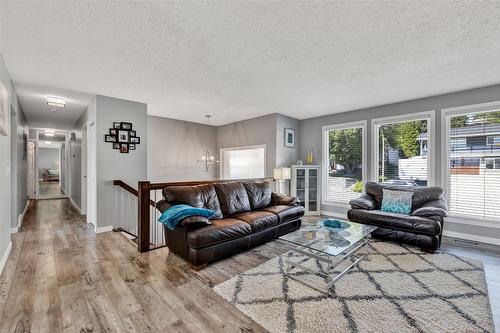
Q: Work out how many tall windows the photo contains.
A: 3